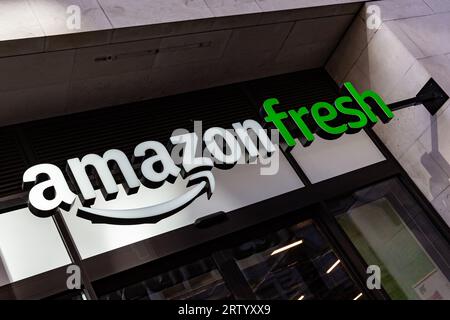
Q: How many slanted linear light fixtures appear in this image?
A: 4